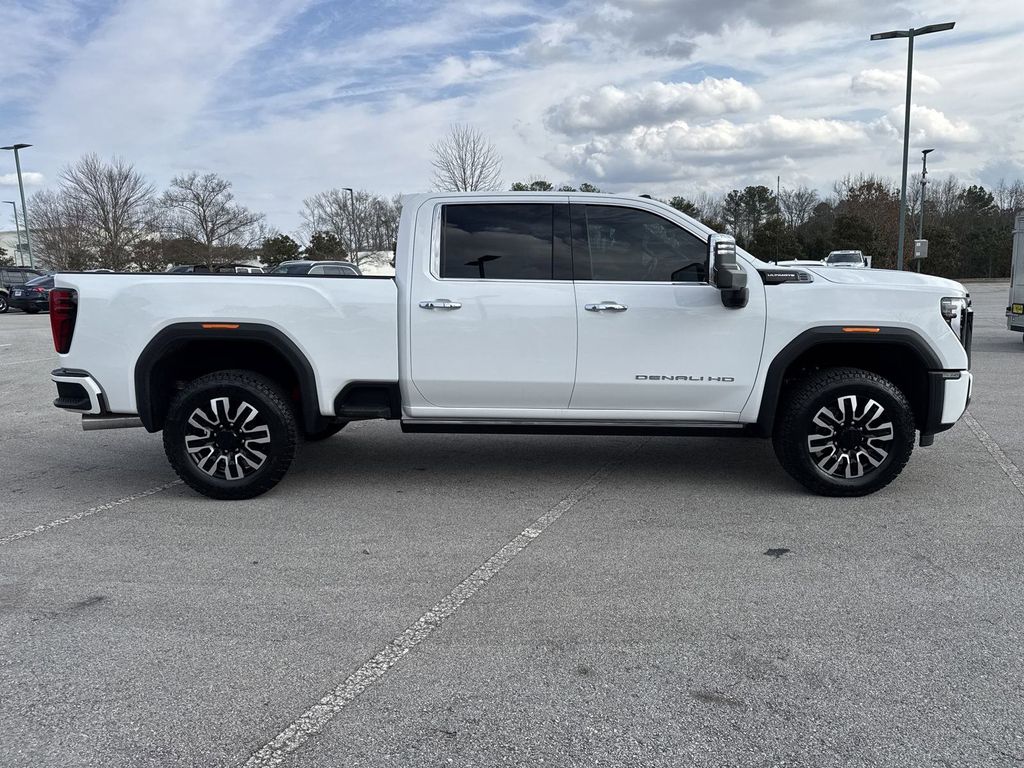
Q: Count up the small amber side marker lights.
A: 2